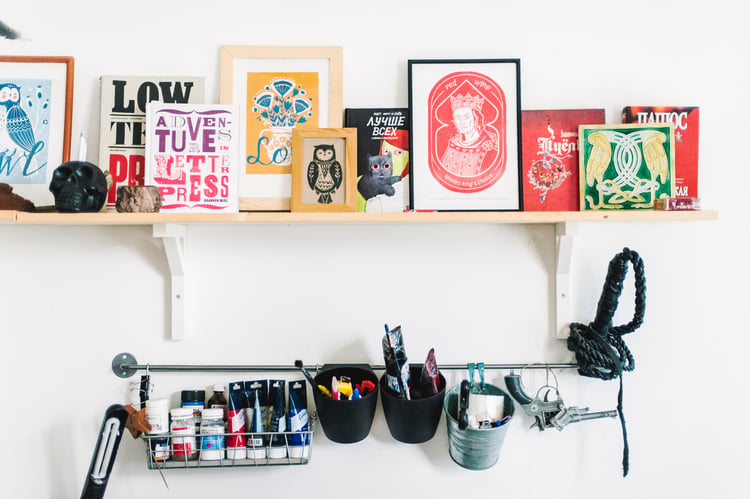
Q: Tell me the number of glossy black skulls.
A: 1